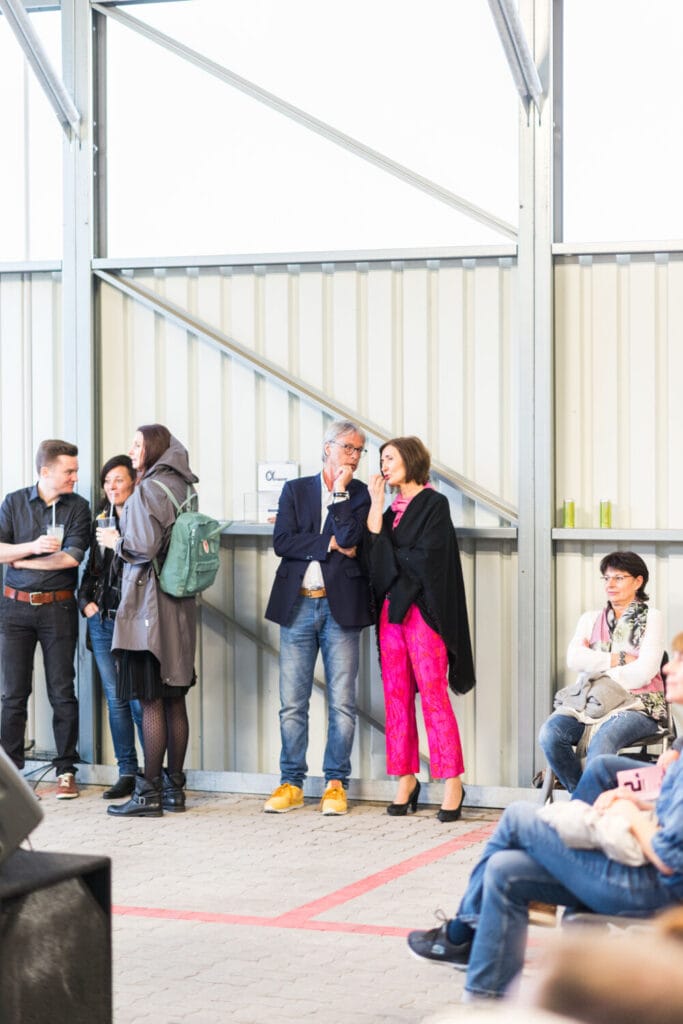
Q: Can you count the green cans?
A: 2